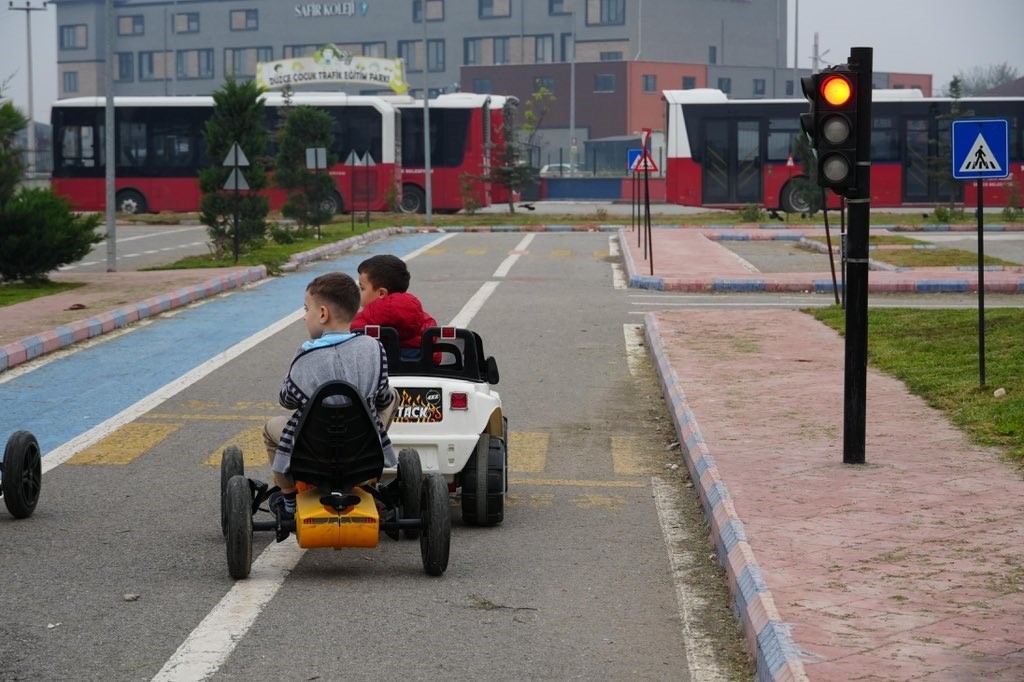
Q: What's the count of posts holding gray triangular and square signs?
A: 4